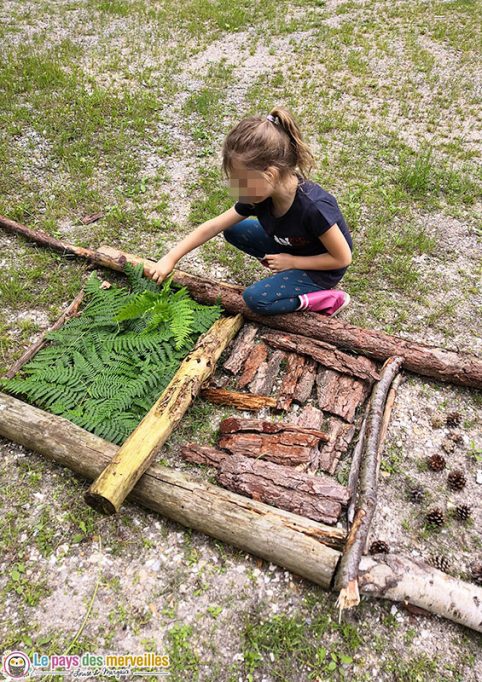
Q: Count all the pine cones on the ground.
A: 12